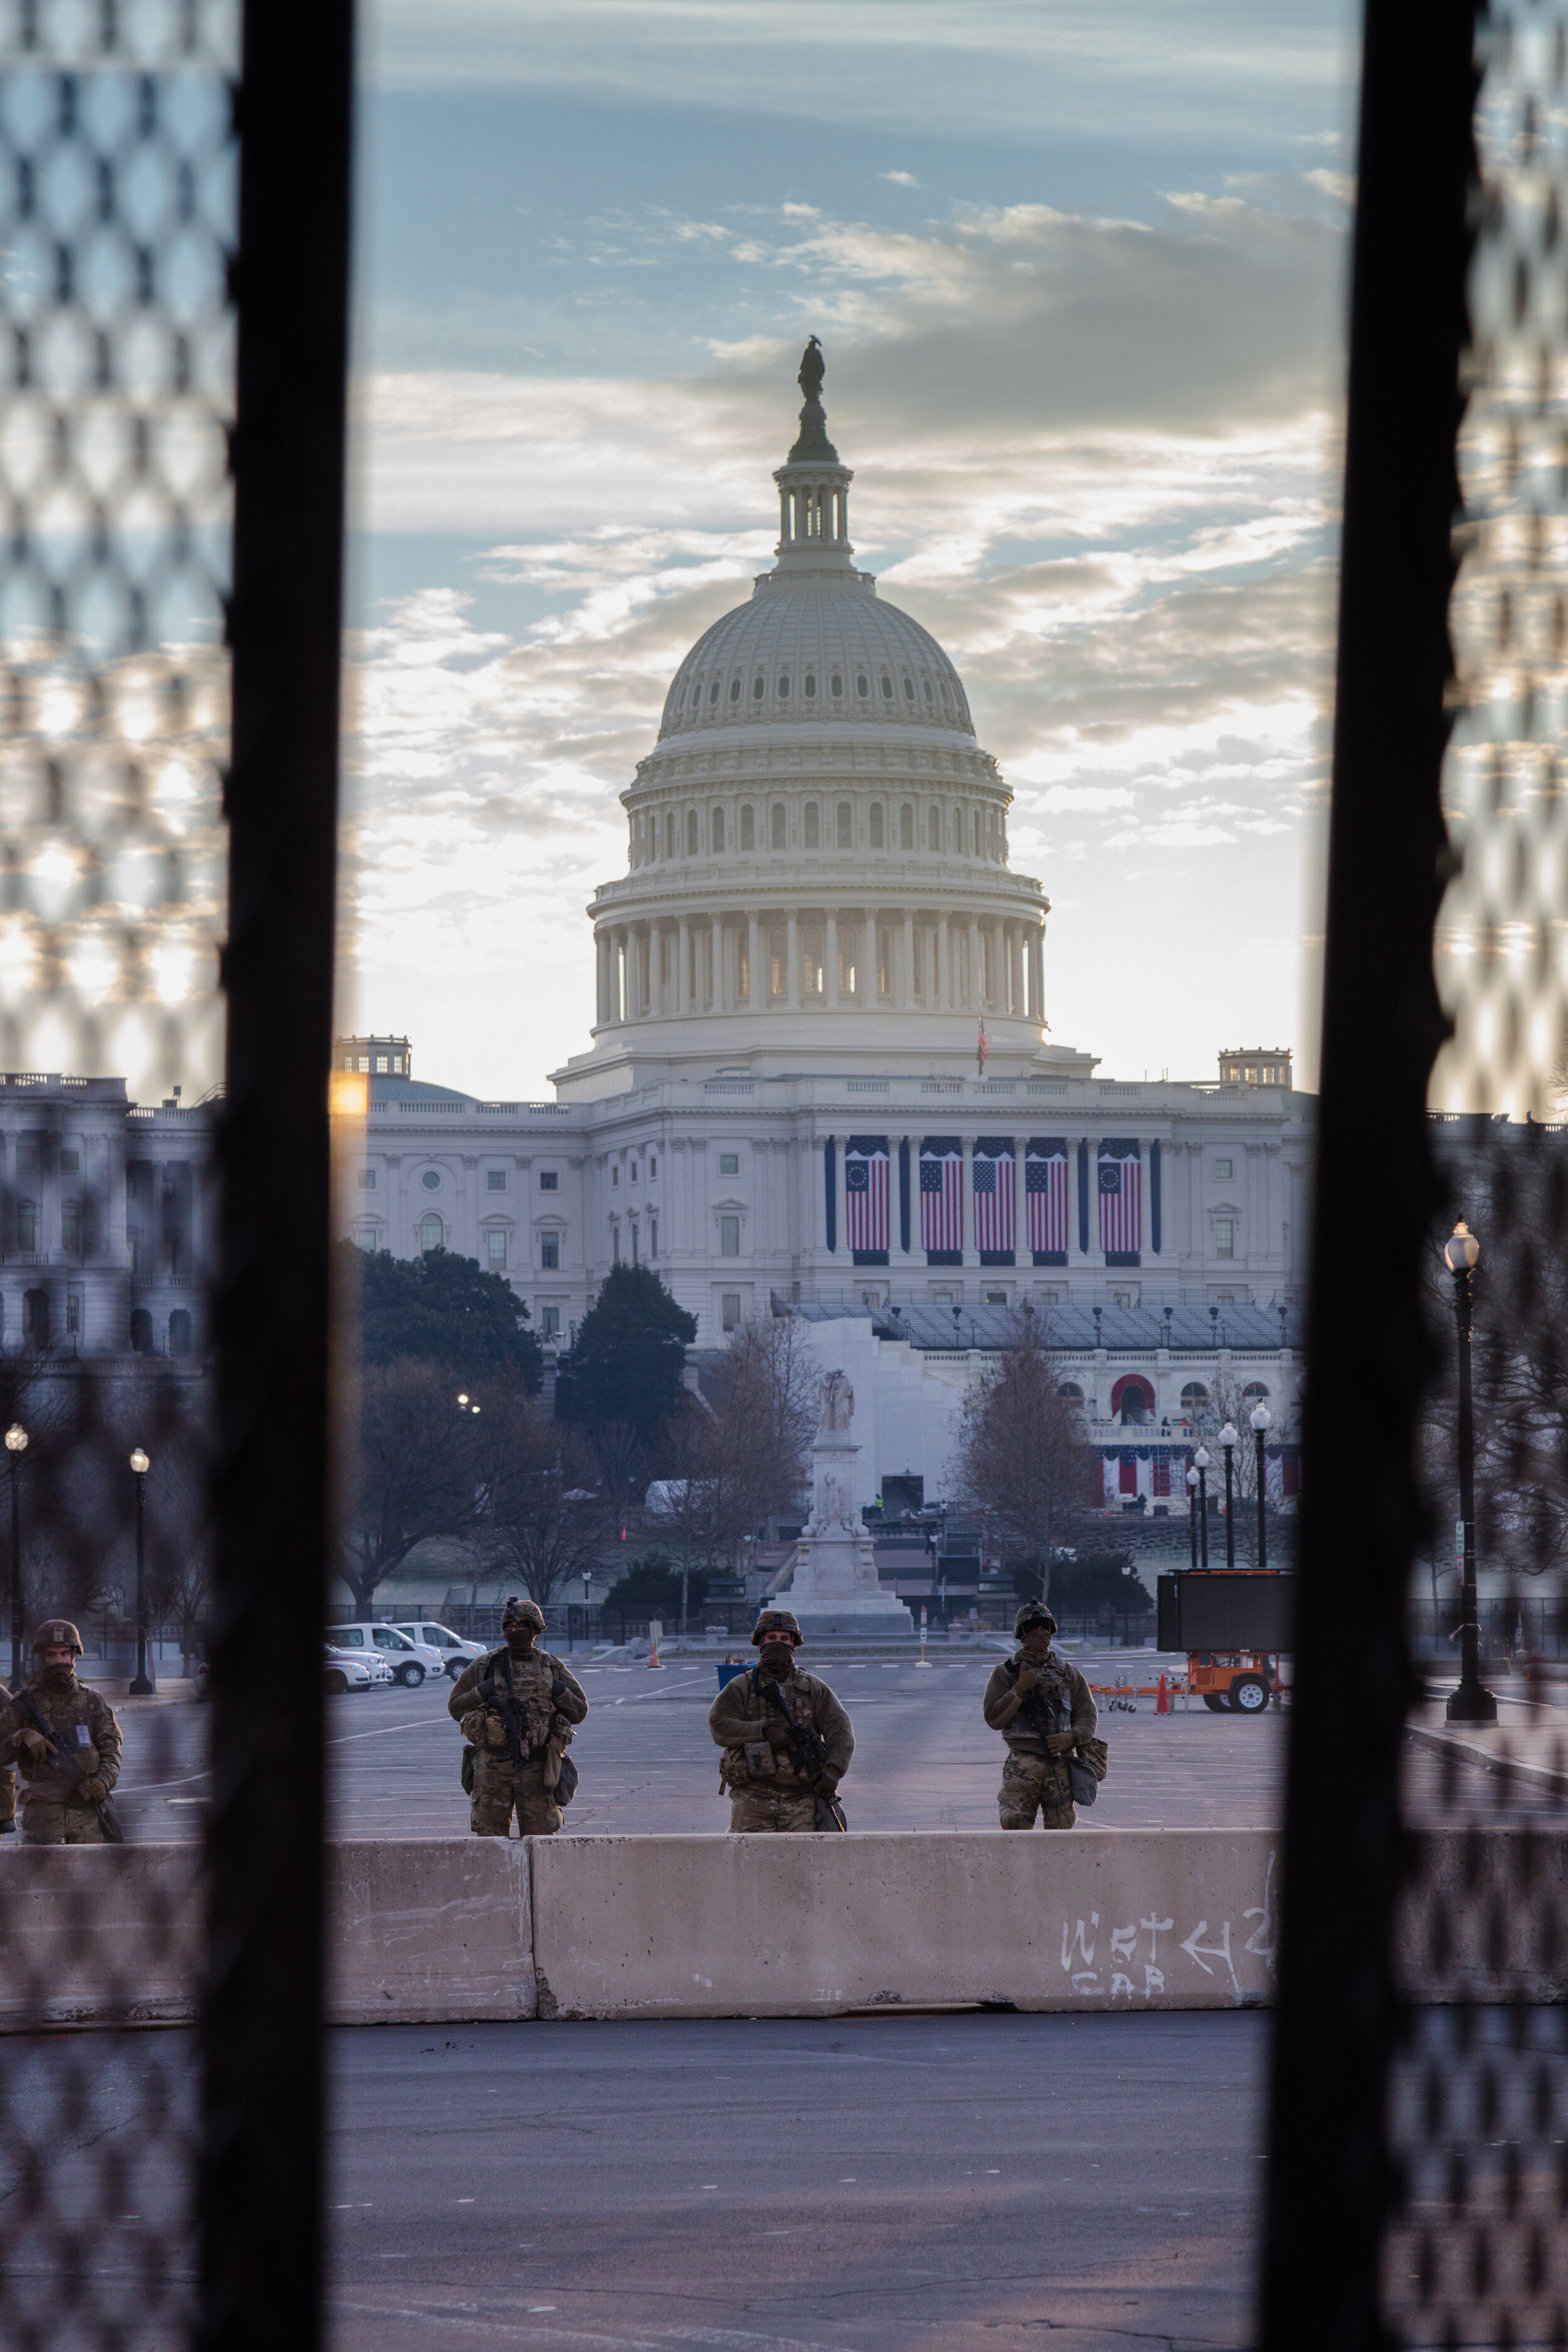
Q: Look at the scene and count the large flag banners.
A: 5